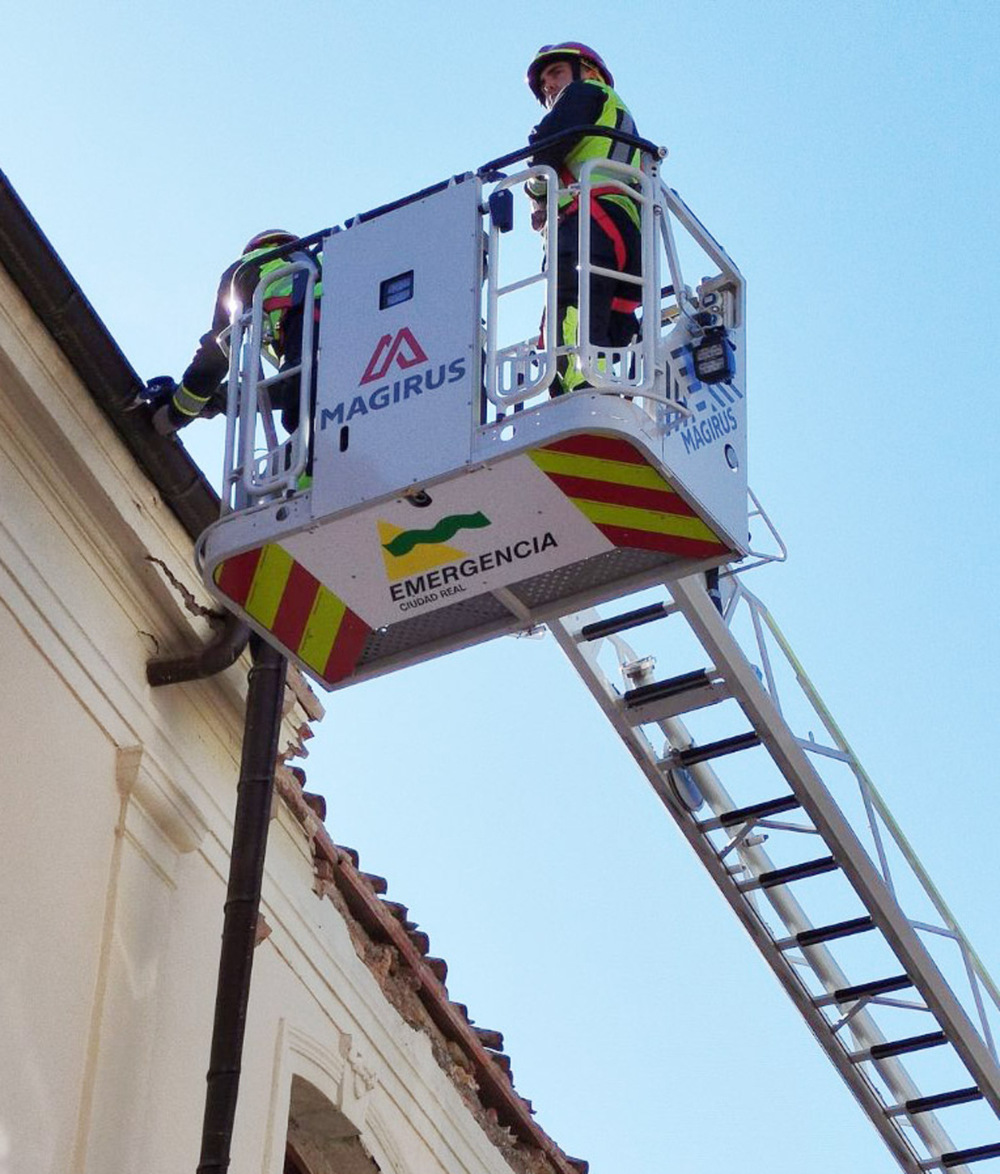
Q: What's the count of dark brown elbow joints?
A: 1